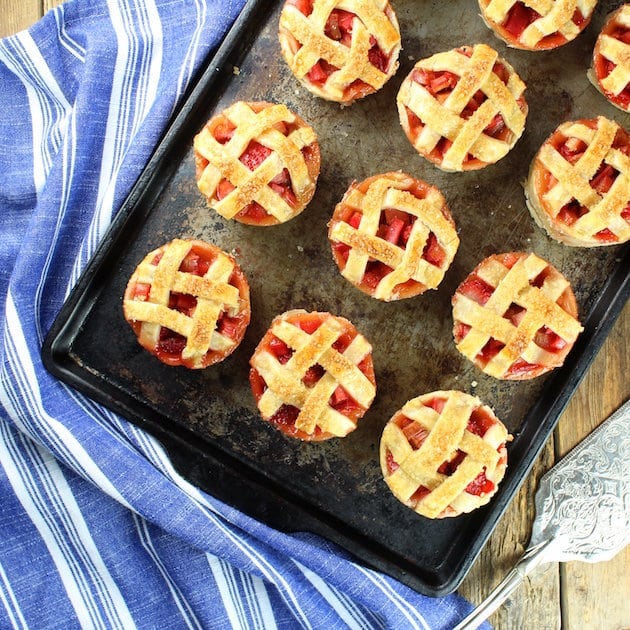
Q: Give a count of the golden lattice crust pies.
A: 11